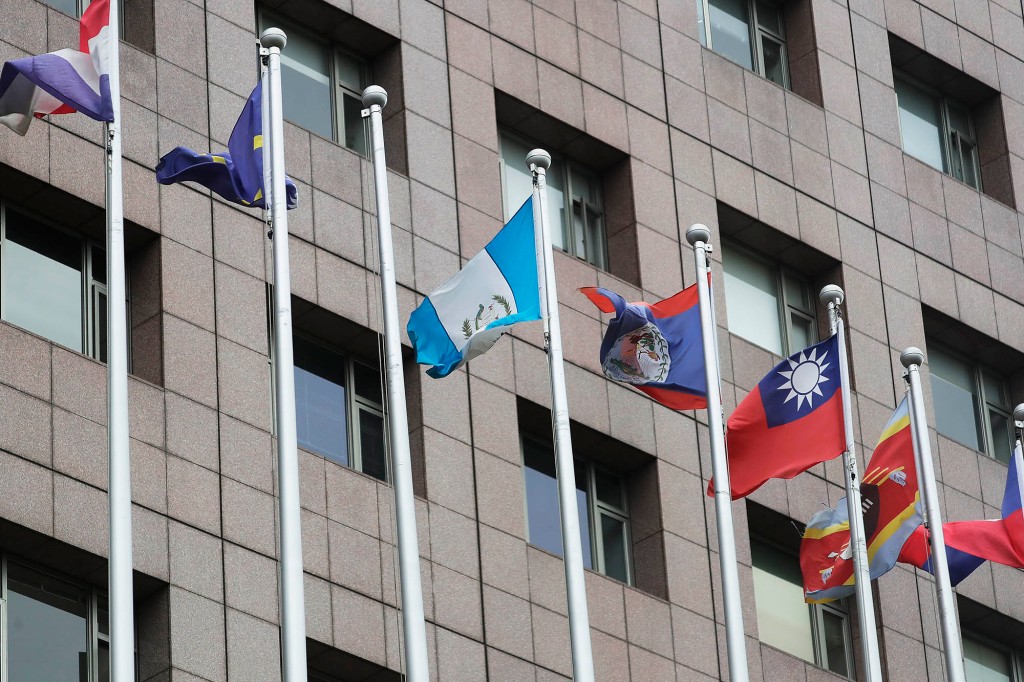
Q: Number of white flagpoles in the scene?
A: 8